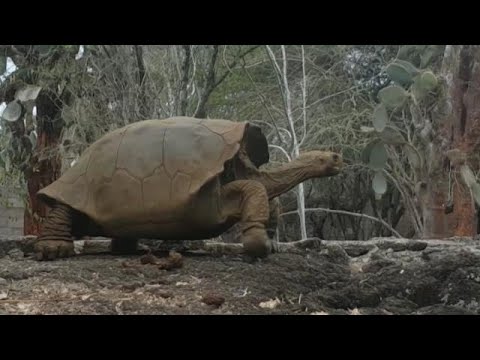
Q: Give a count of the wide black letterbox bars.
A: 2